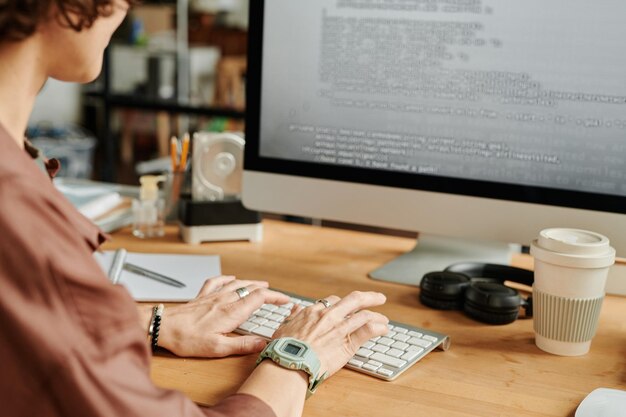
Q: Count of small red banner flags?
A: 0